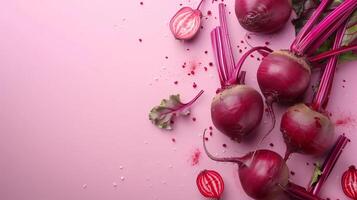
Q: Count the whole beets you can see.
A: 5